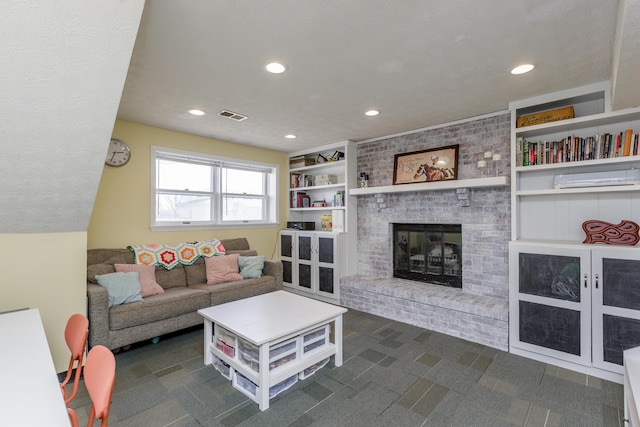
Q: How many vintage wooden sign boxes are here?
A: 1